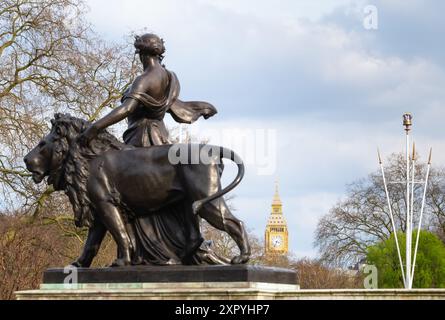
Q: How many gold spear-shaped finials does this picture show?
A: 3